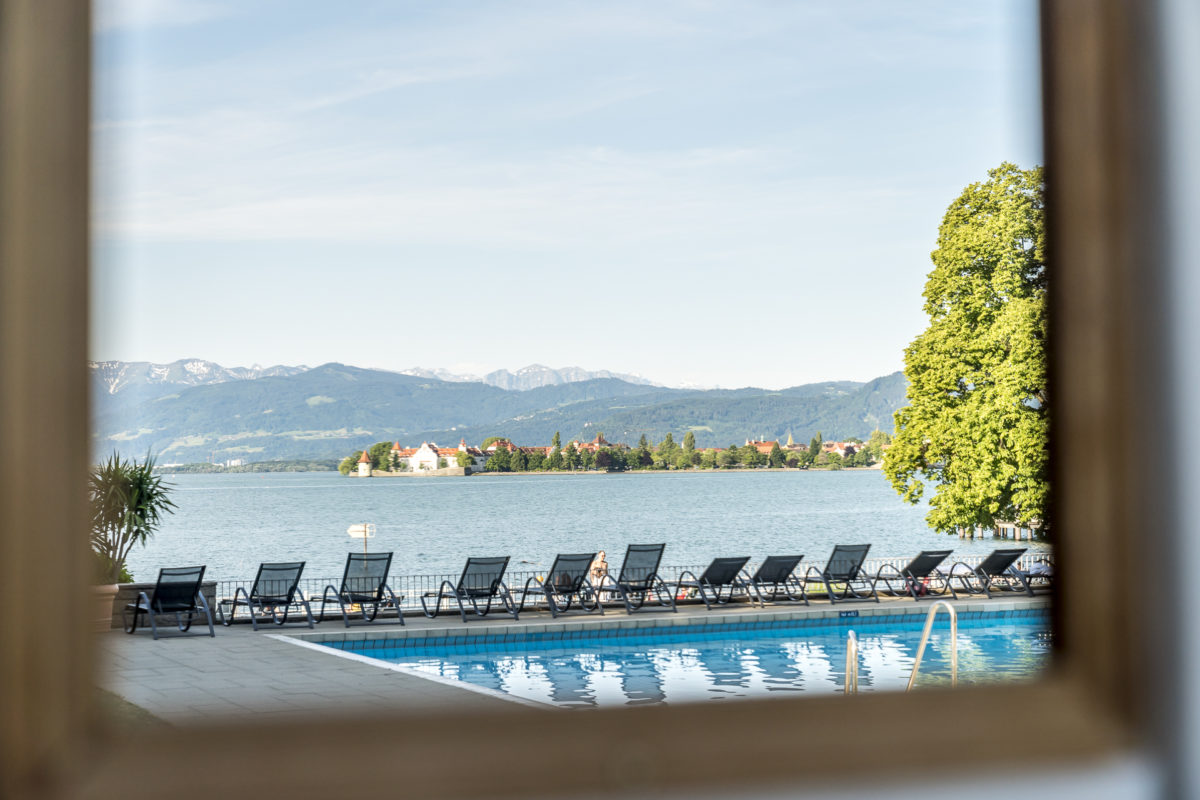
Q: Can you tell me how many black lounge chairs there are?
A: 11